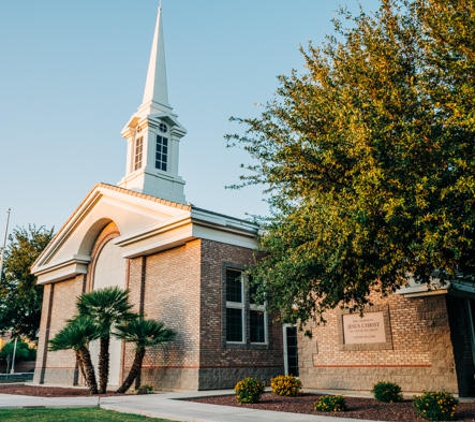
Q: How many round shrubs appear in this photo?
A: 5